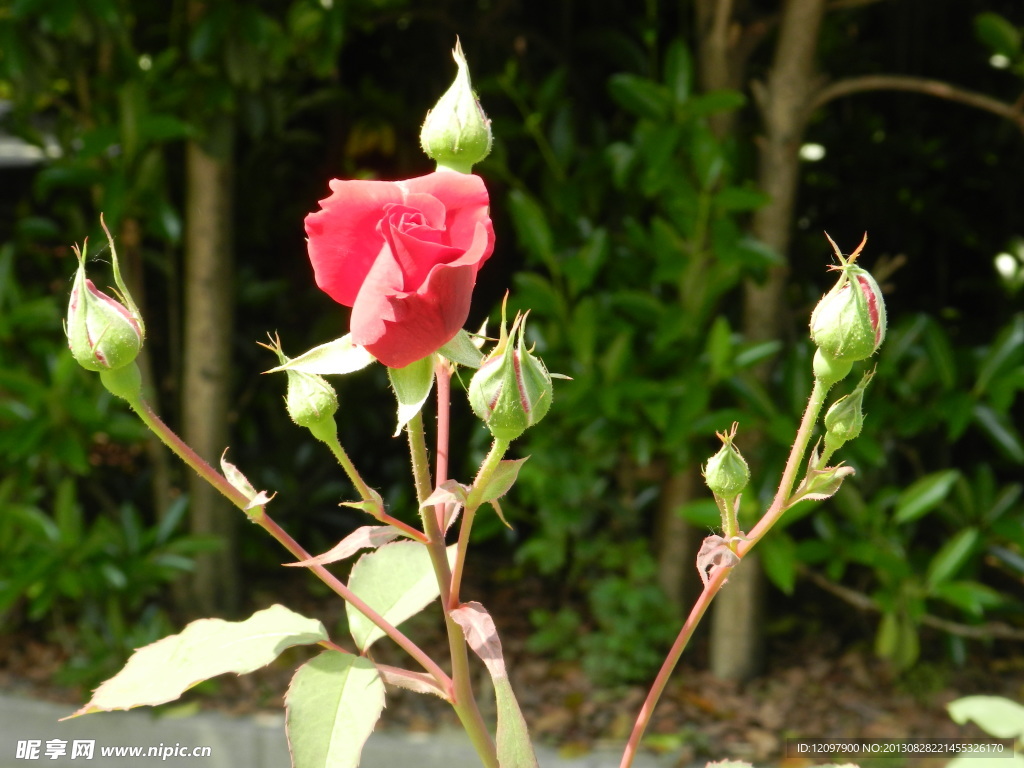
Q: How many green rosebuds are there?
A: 7